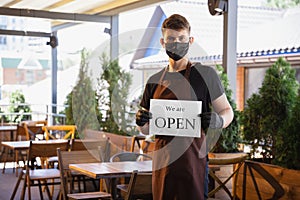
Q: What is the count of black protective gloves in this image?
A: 2